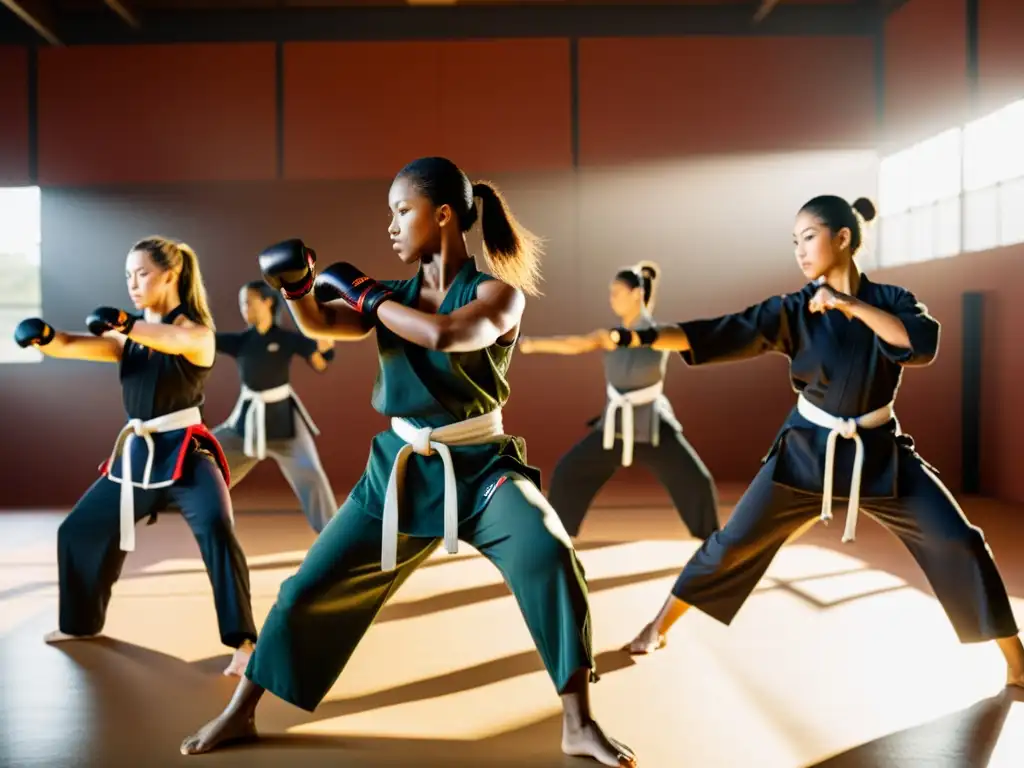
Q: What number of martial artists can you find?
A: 5